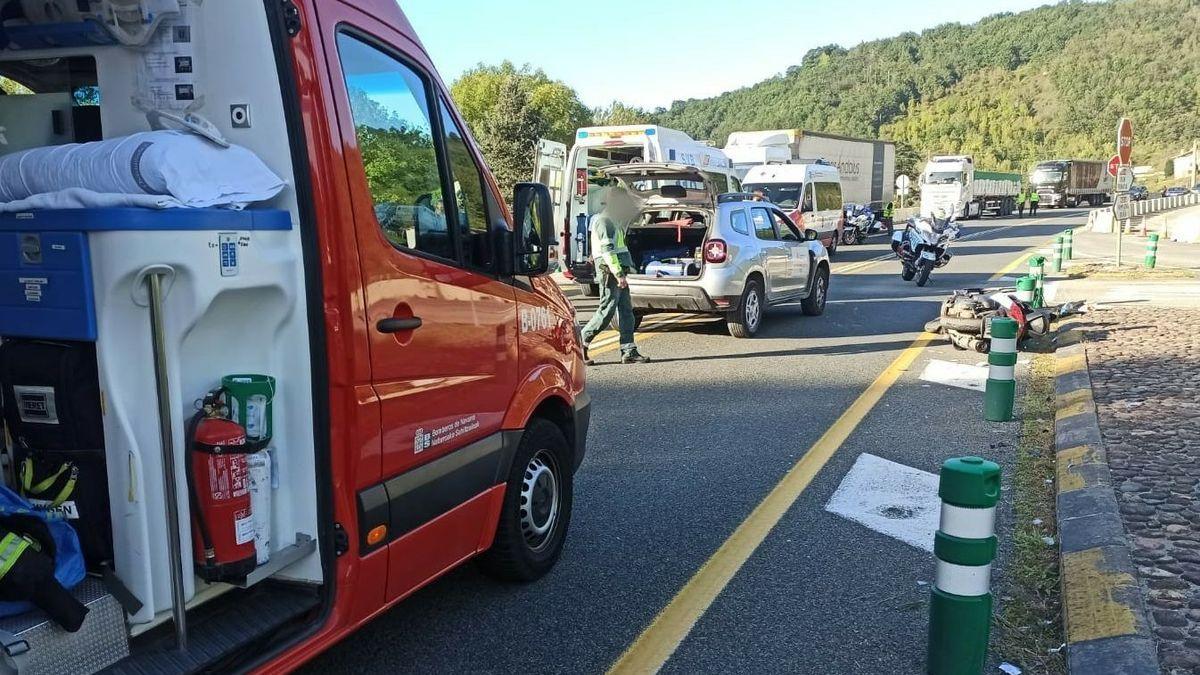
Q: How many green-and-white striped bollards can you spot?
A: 7